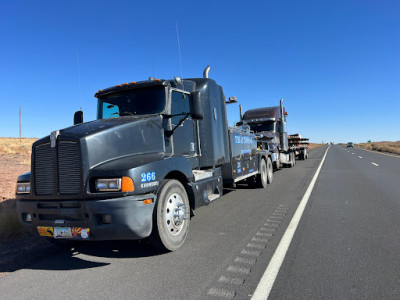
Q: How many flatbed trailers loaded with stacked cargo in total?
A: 1